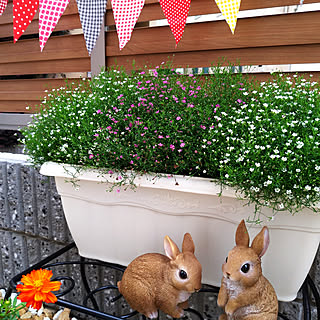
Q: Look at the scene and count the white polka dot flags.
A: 2